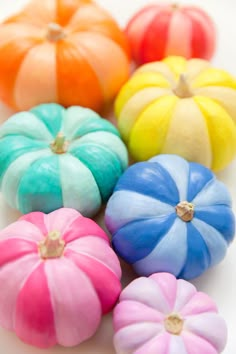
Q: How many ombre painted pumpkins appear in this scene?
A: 7